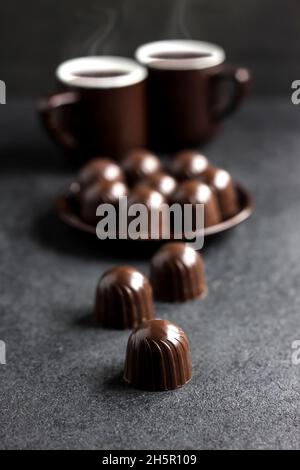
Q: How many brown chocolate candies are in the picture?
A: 11